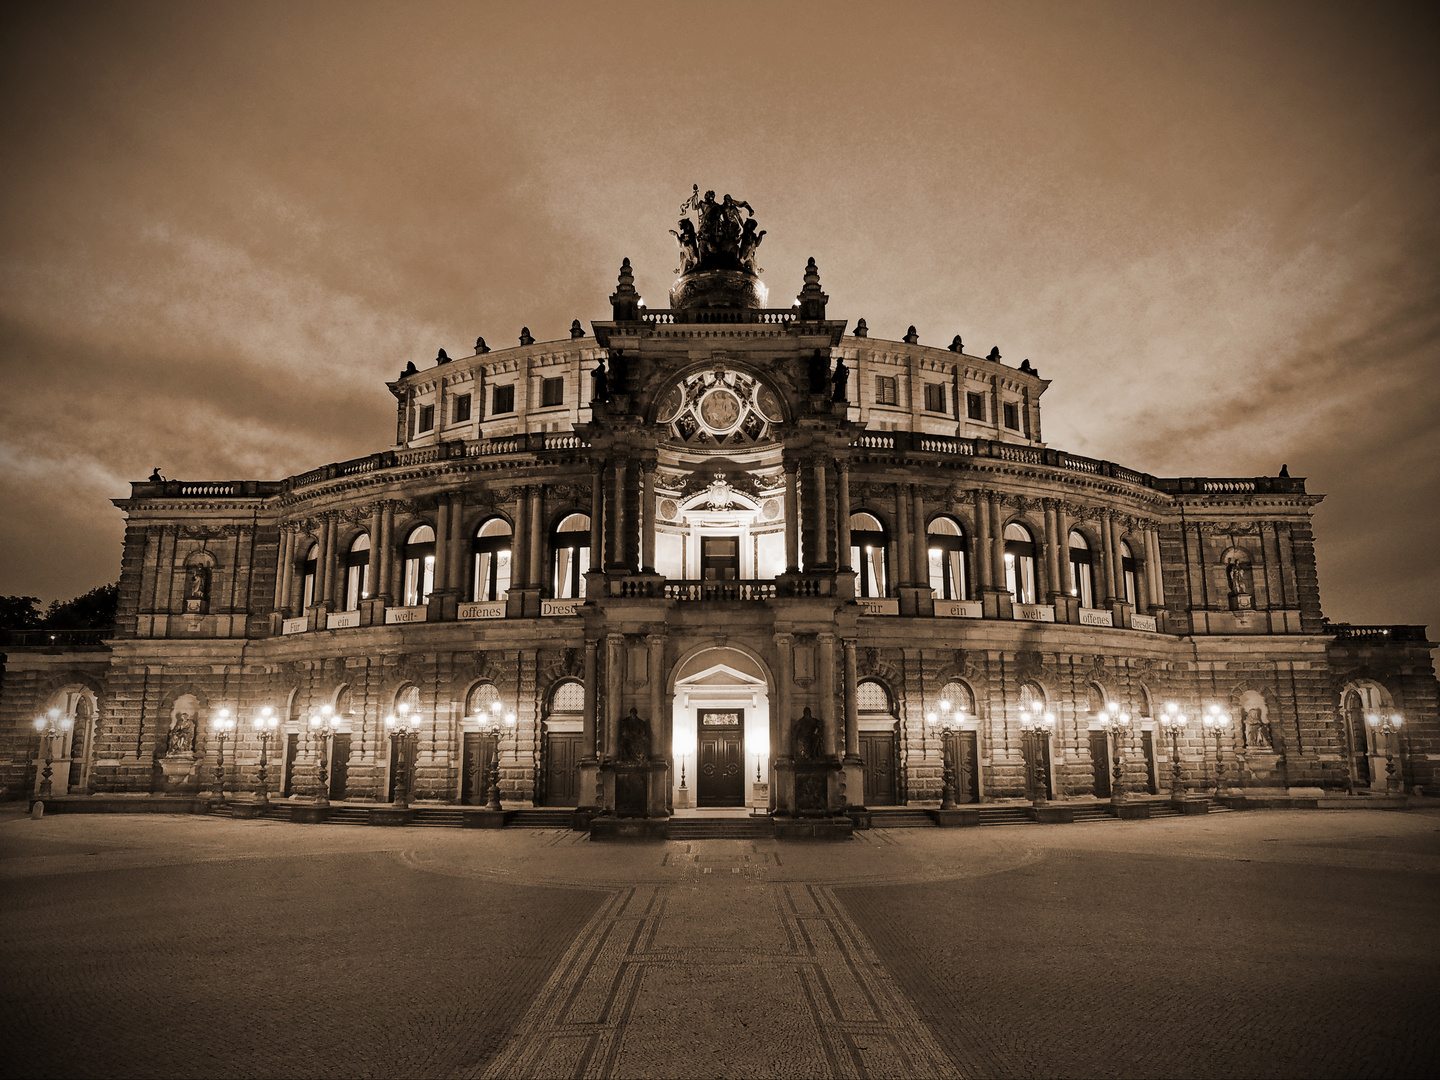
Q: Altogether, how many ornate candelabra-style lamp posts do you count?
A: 12